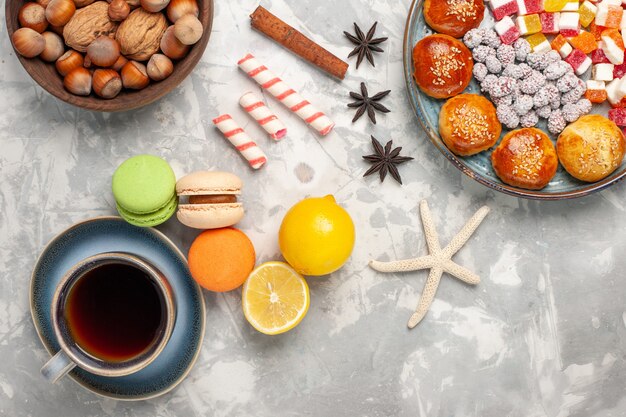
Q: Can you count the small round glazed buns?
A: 5